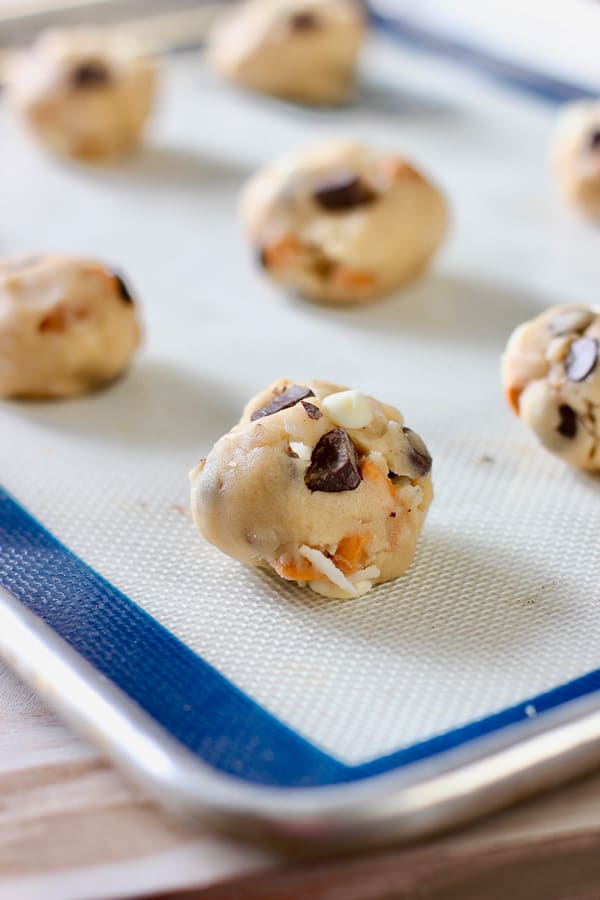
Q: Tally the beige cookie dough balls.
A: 7